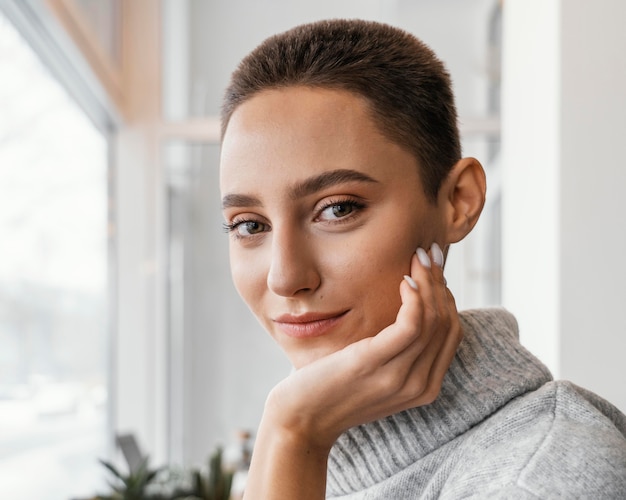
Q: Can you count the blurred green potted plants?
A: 2